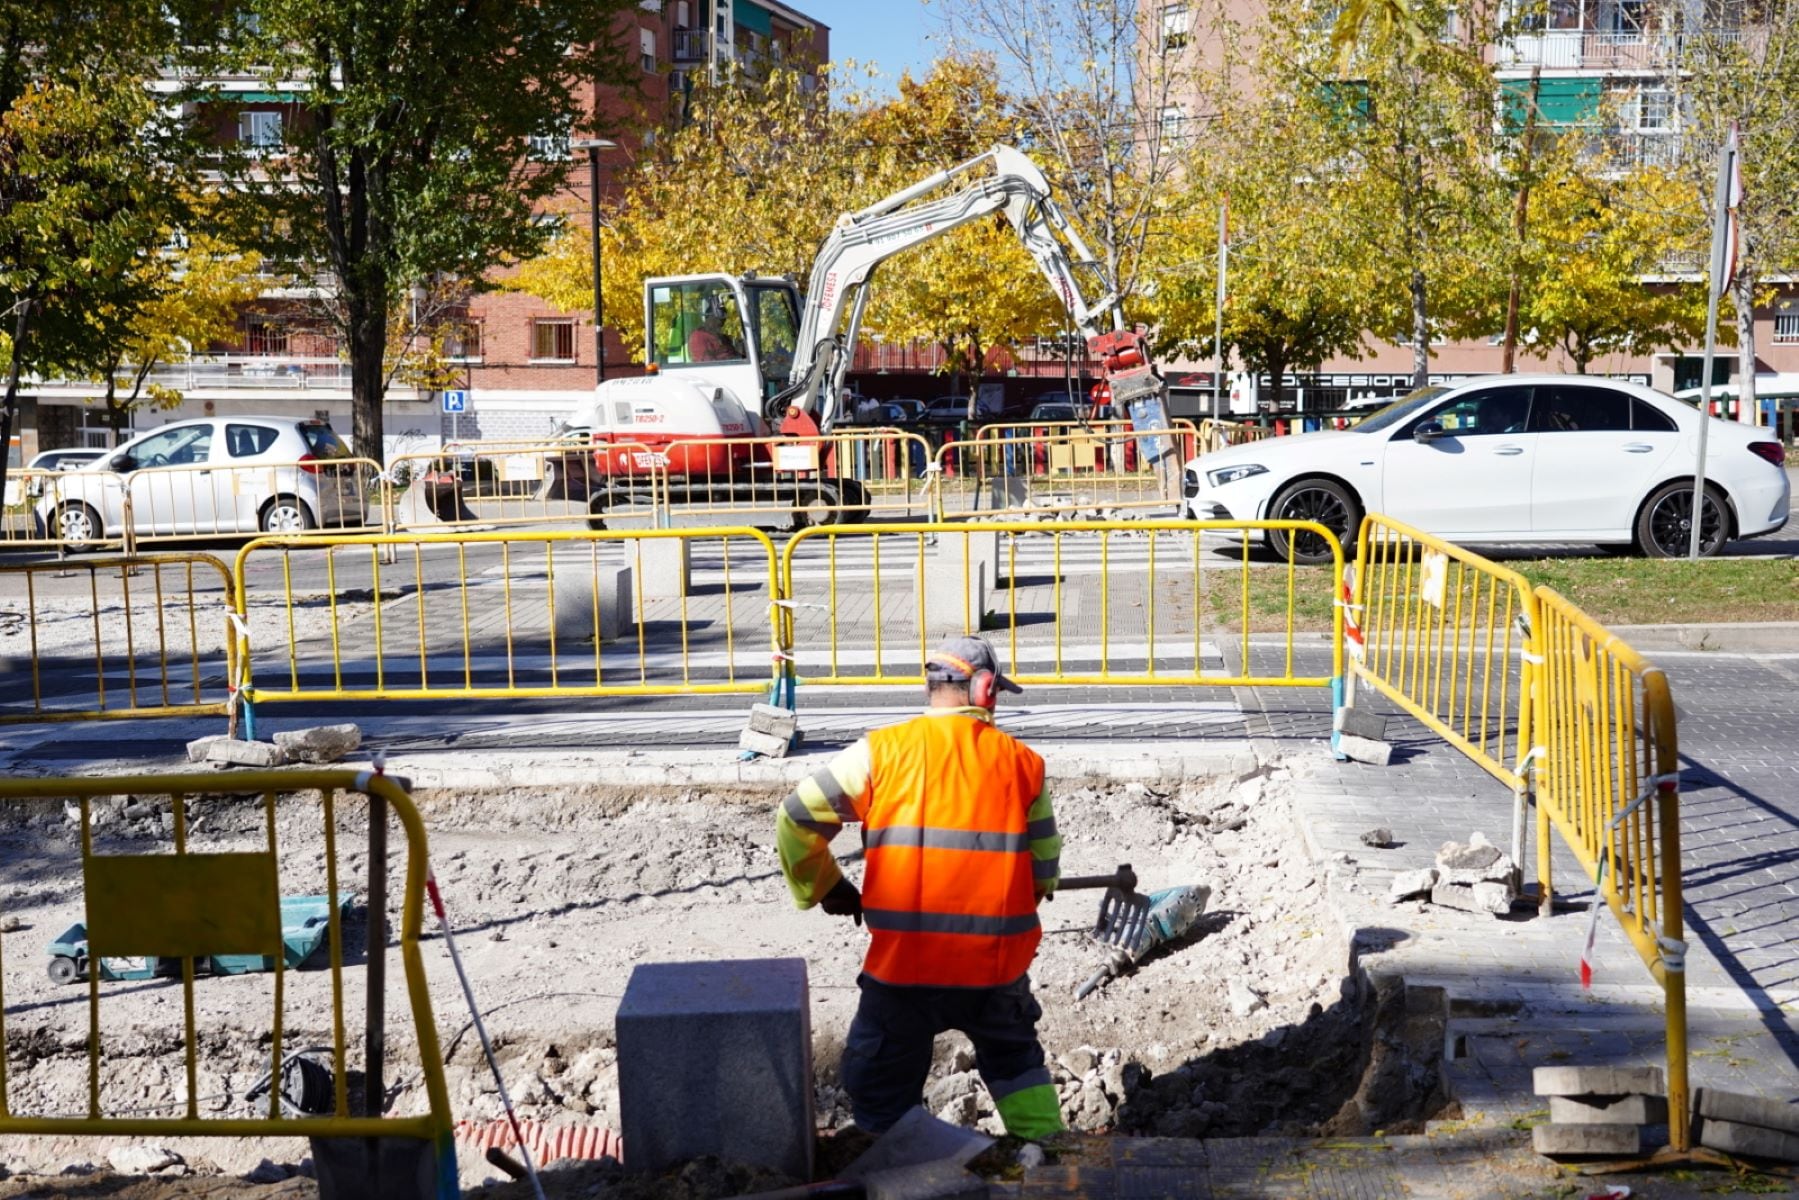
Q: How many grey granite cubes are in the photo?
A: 5